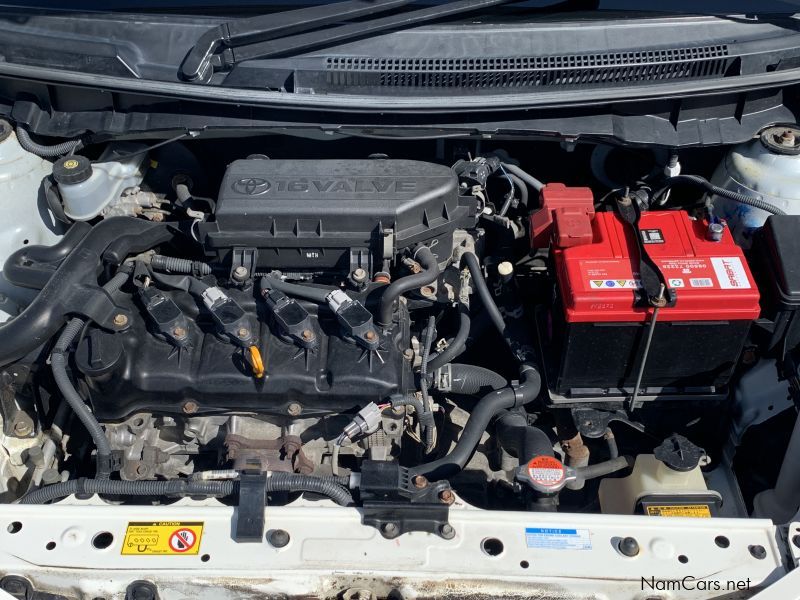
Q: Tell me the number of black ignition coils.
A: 4